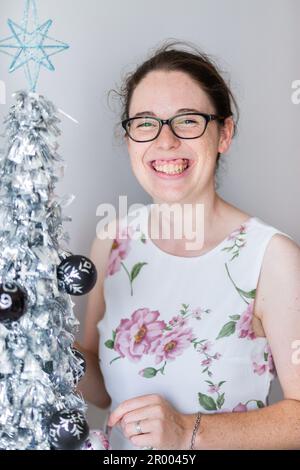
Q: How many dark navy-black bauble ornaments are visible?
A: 4